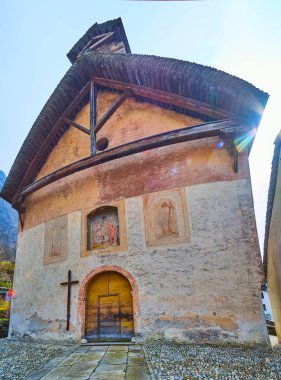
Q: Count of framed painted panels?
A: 3